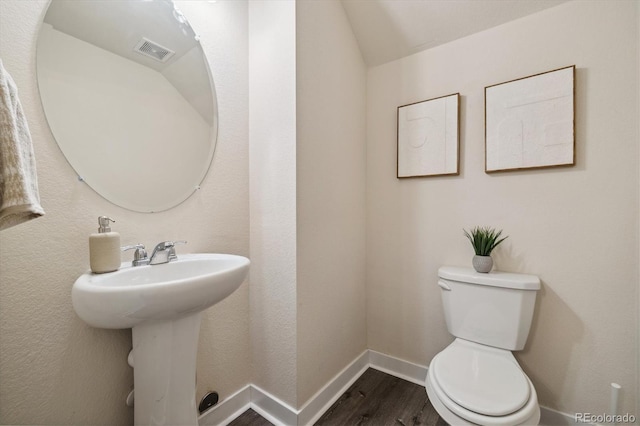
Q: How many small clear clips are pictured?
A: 3